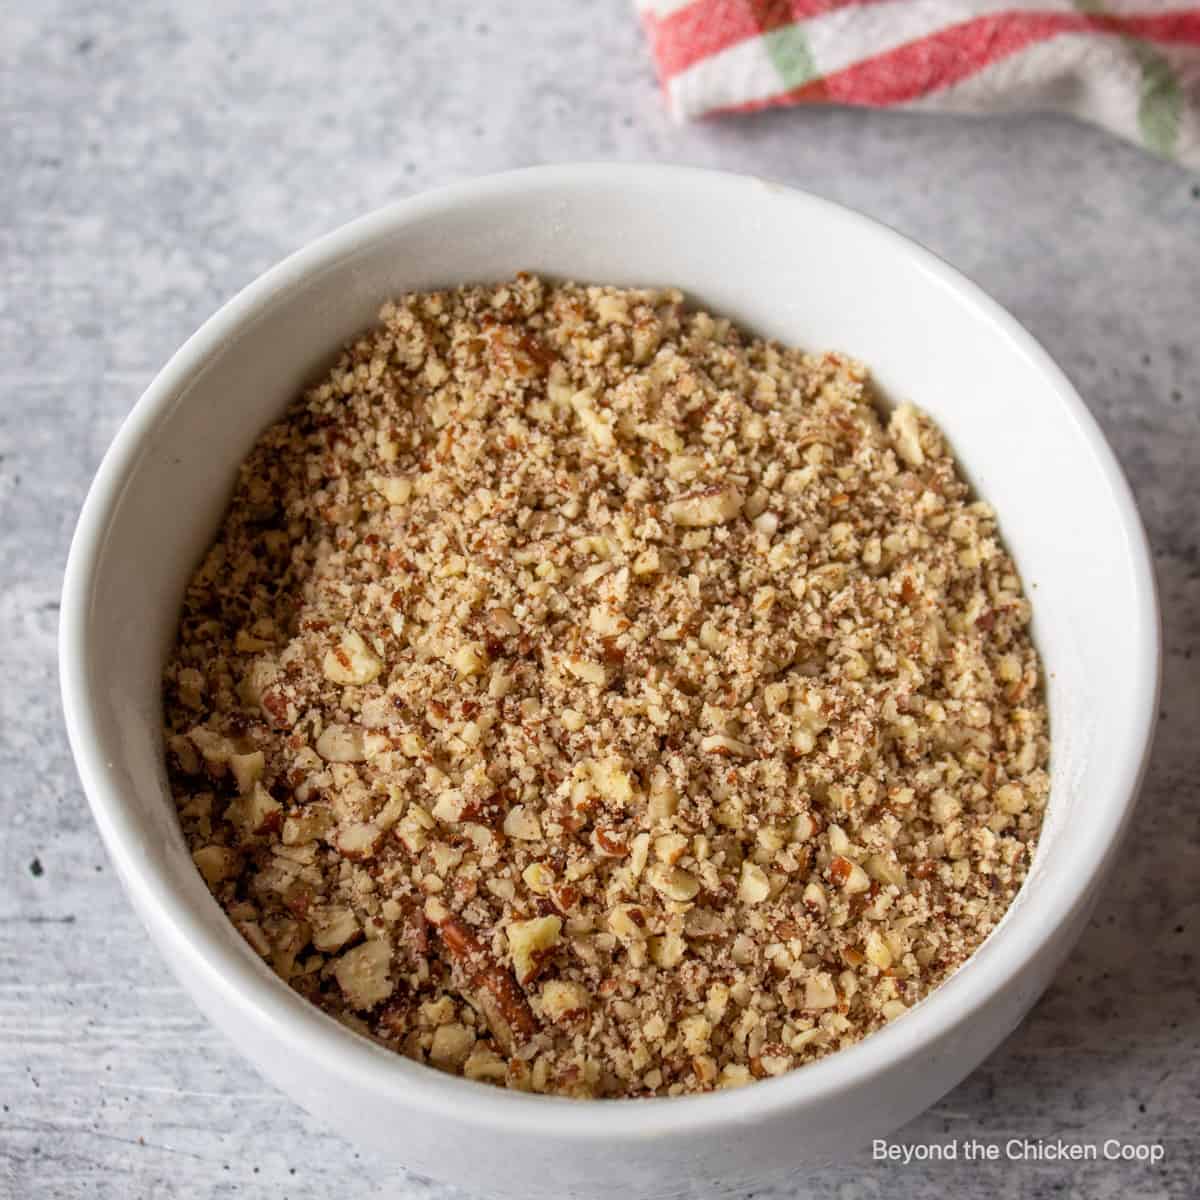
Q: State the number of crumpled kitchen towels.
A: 1